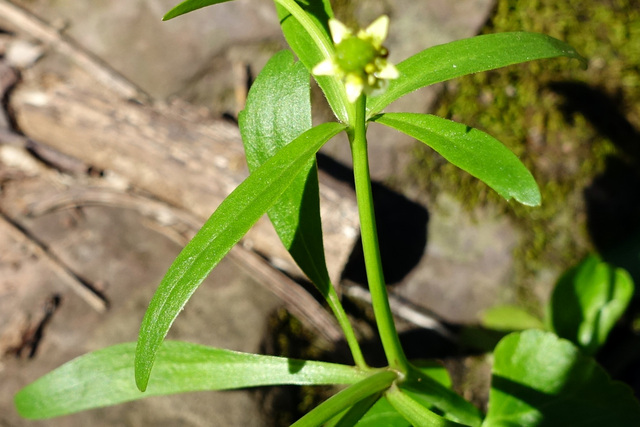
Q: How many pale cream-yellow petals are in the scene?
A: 5